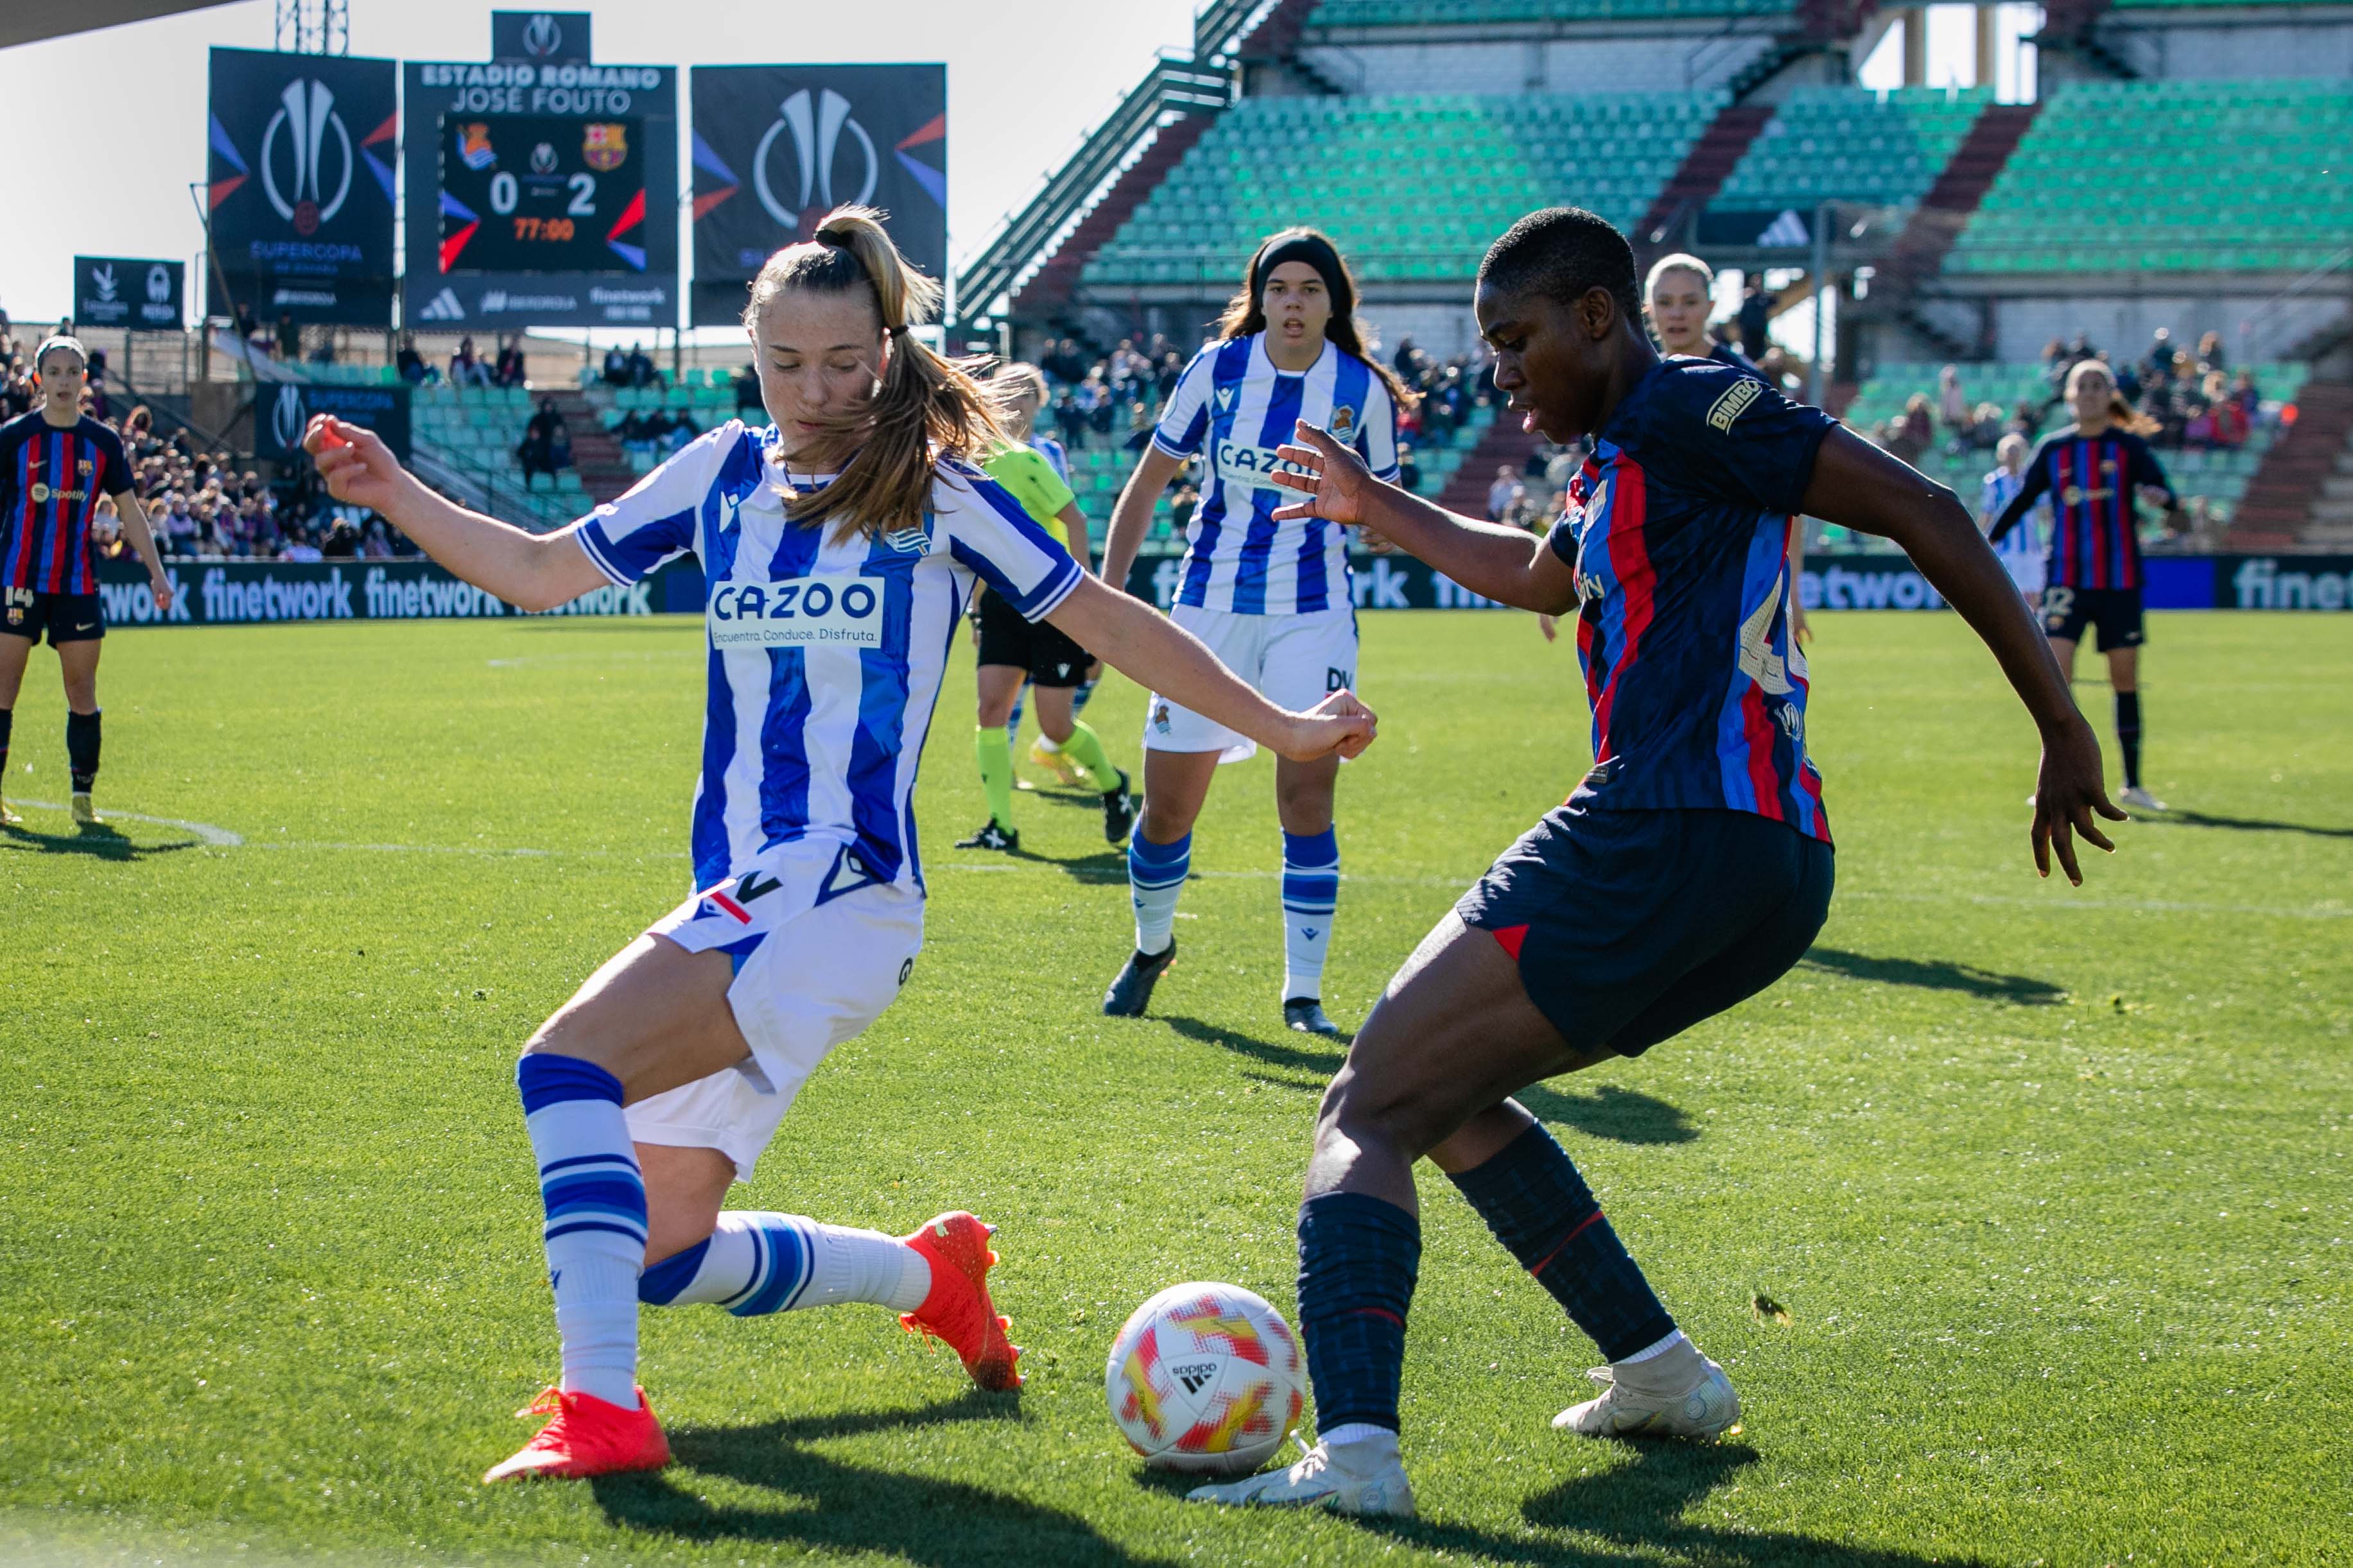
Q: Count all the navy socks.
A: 5